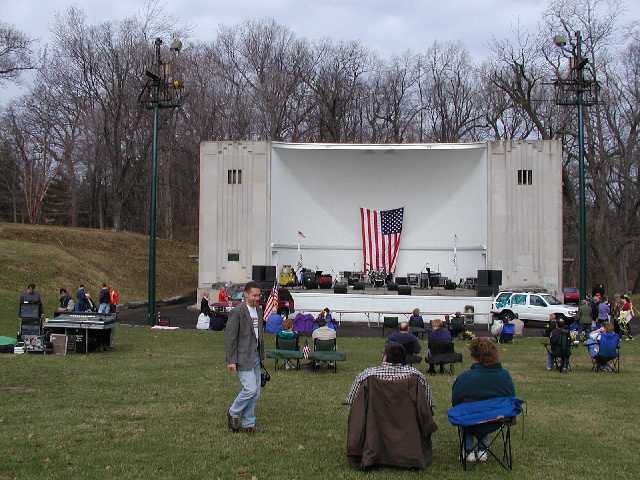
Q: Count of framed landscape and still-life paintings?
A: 0